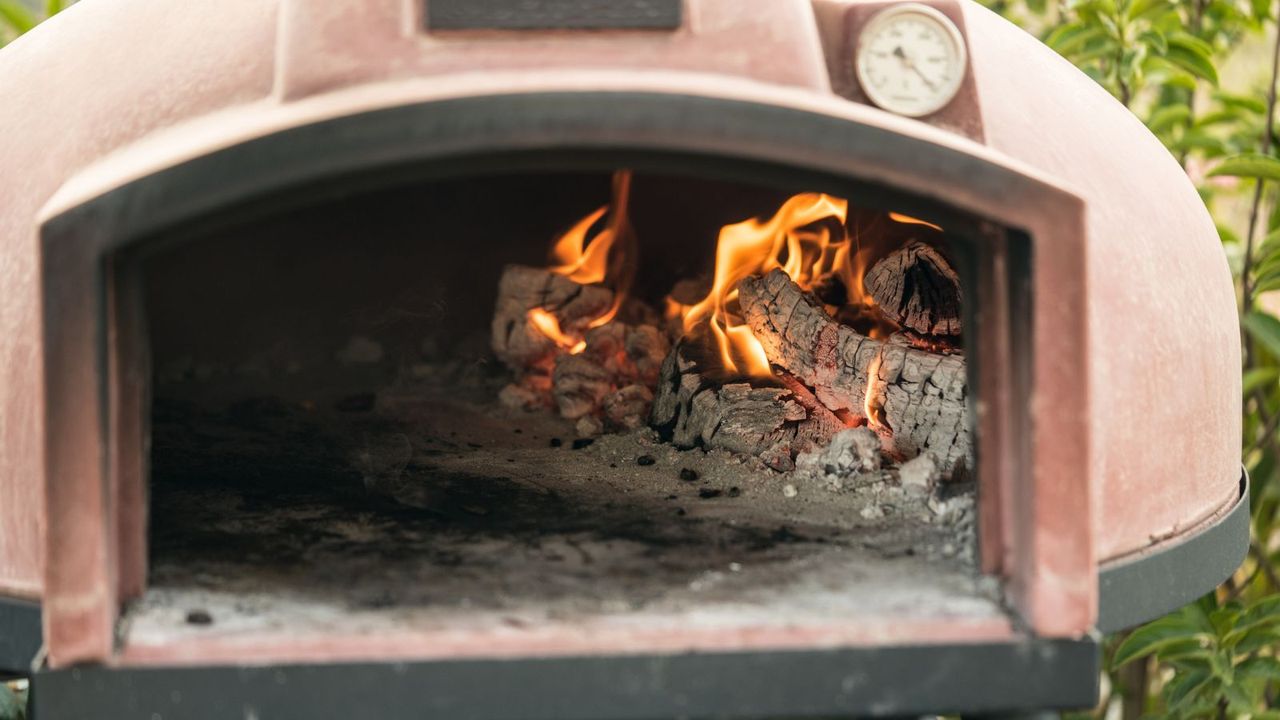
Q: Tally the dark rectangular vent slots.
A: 1